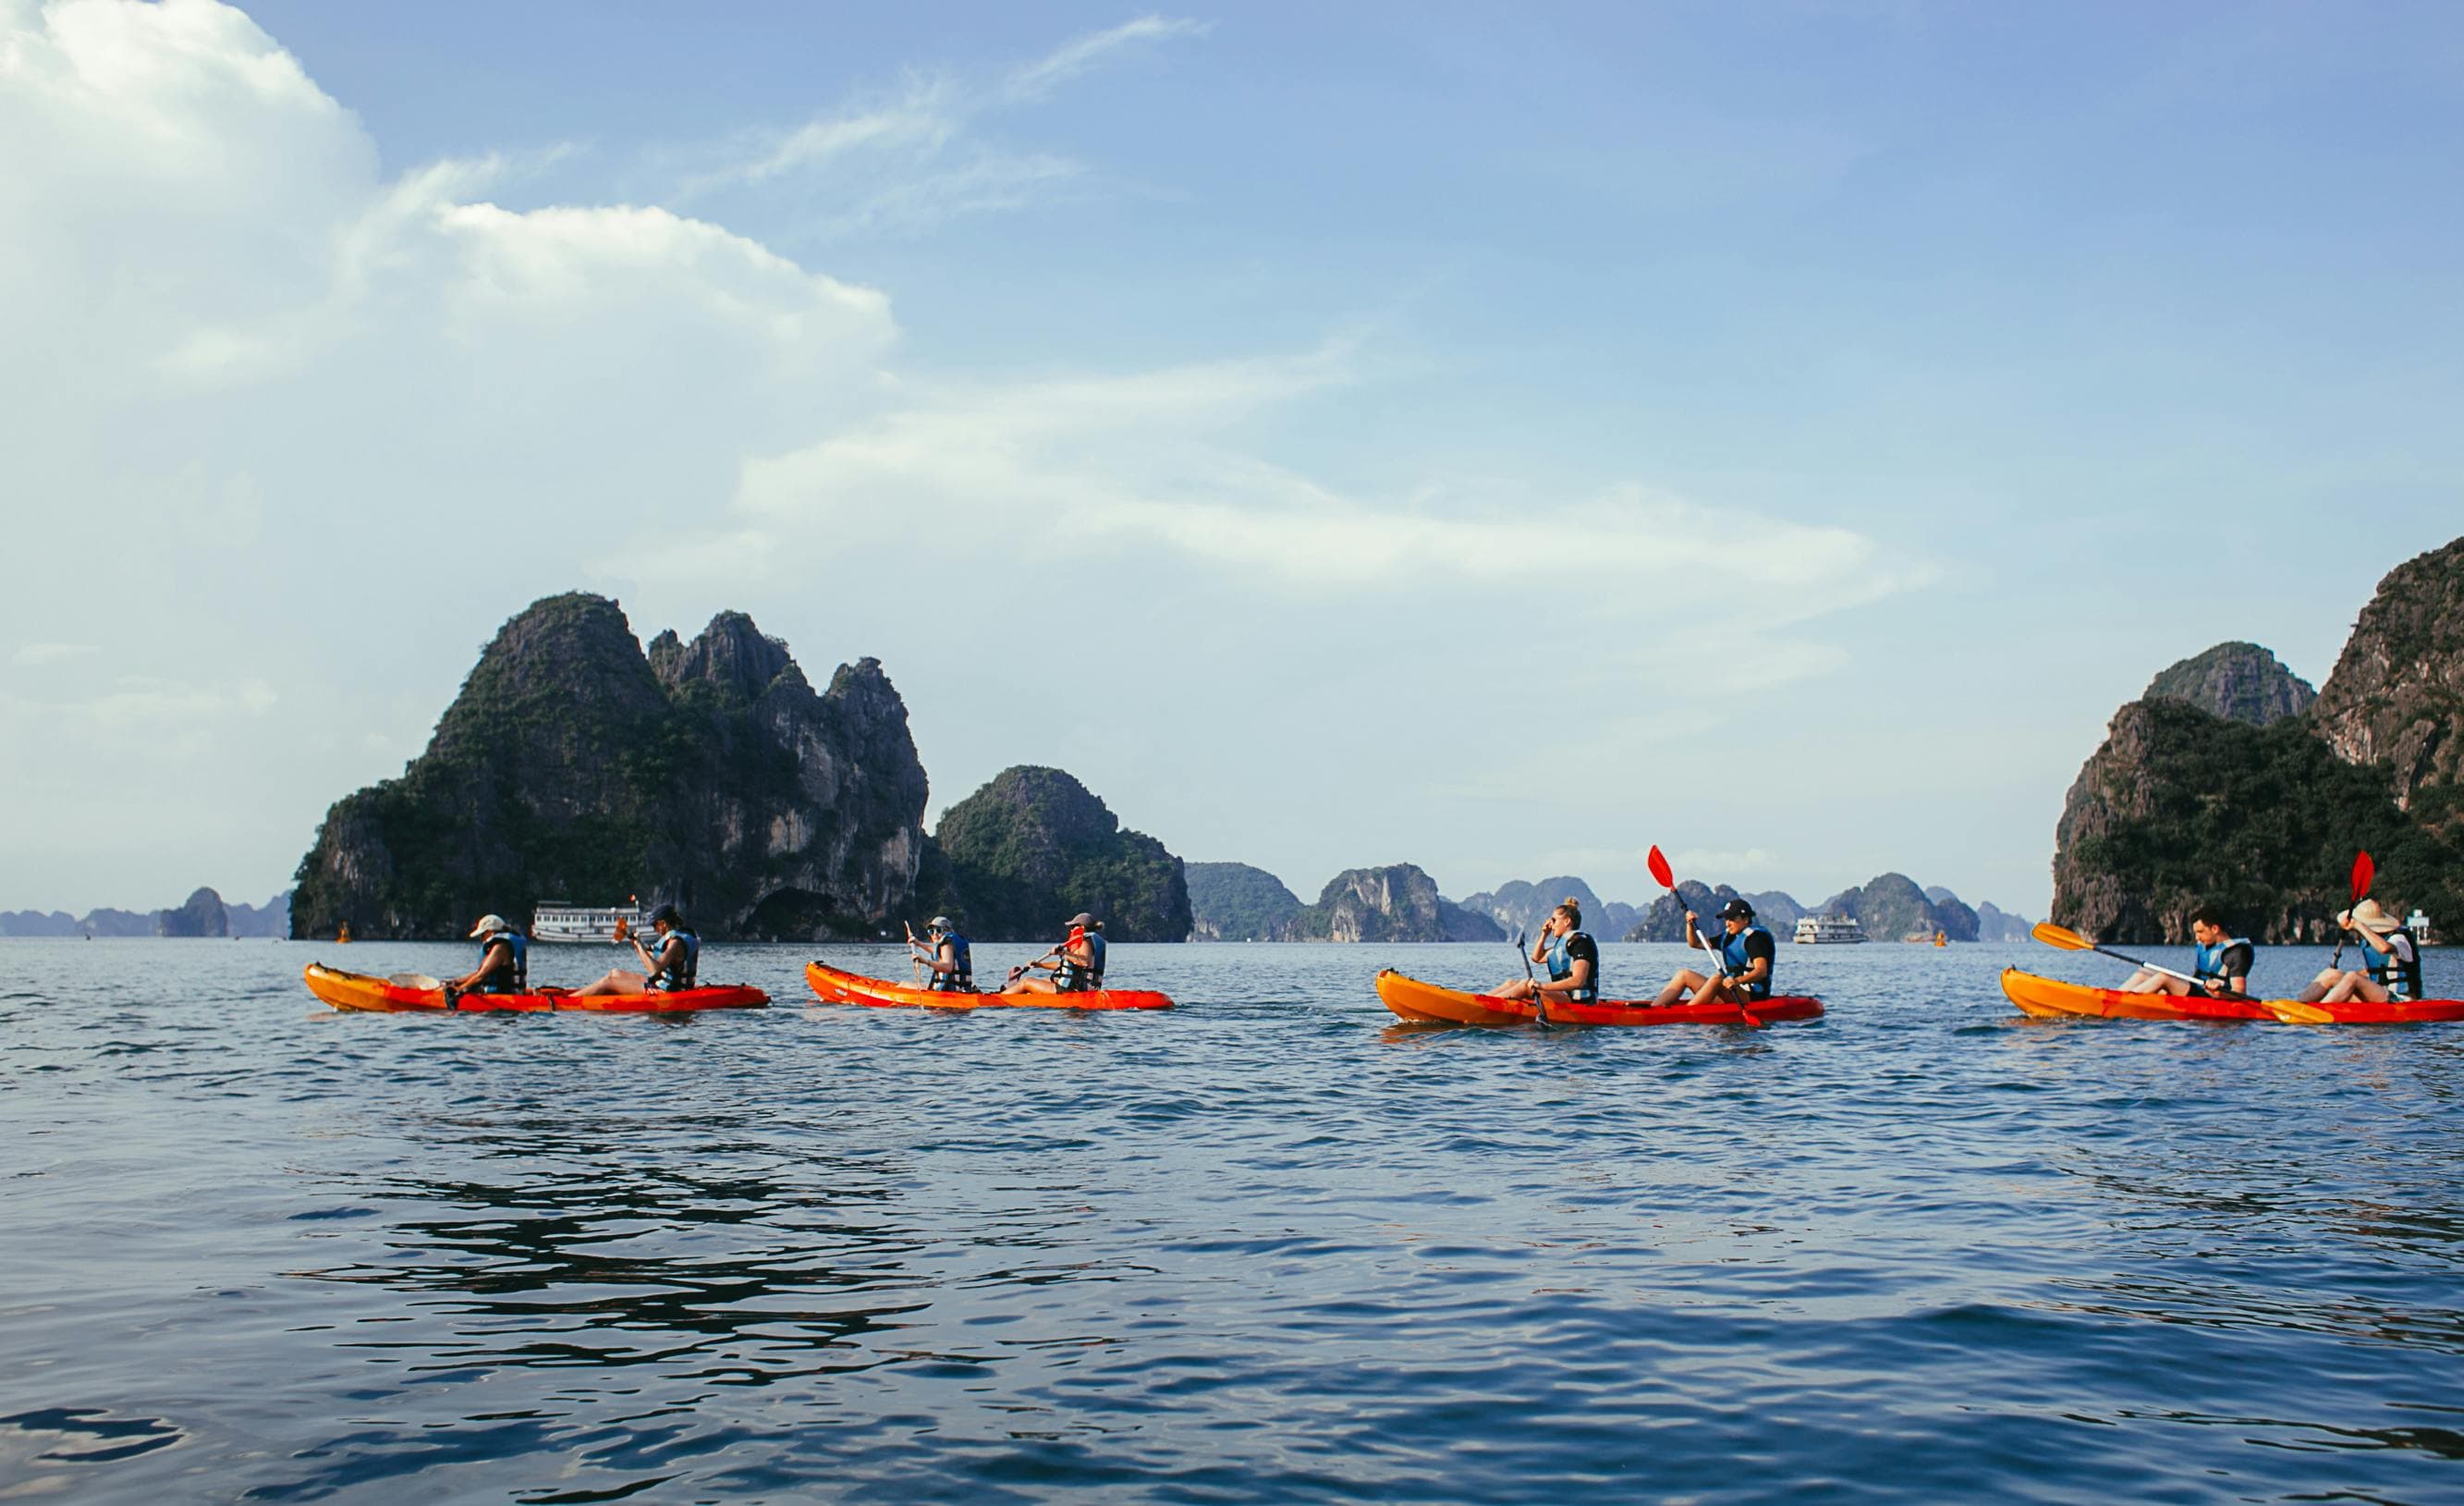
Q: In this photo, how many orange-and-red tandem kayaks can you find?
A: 4